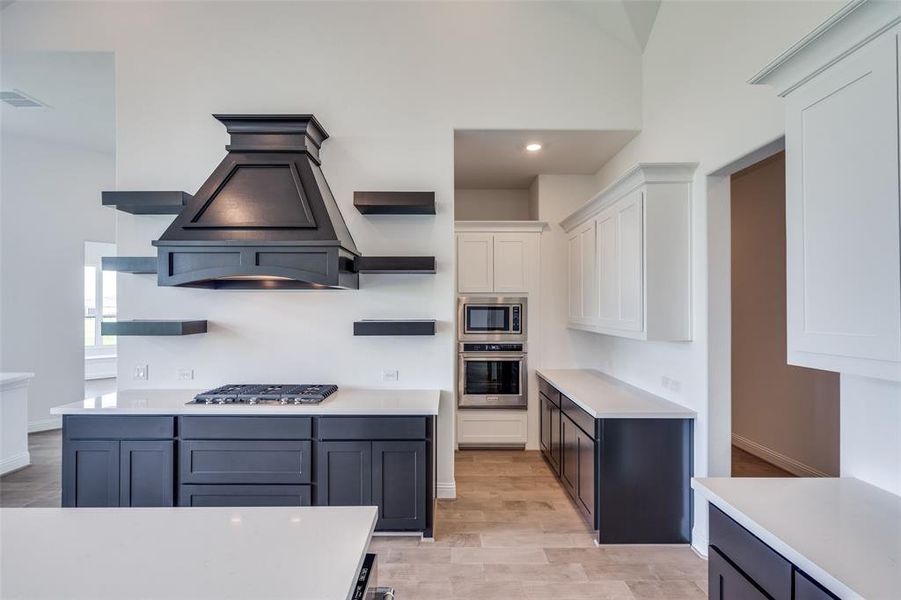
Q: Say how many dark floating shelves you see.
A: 6